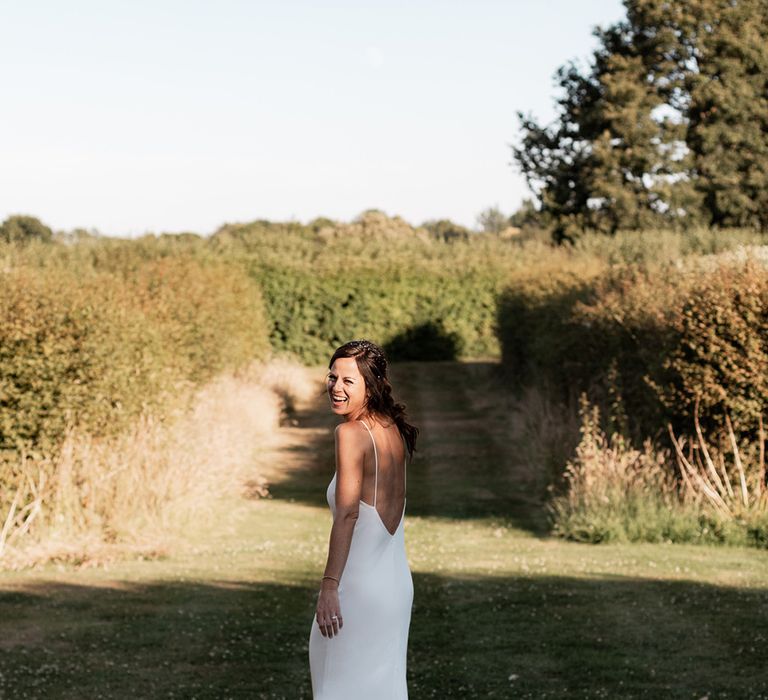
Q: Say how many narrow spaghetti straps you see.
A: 2